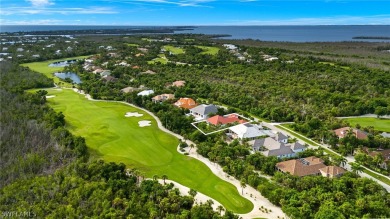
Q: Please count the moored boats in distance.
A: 0